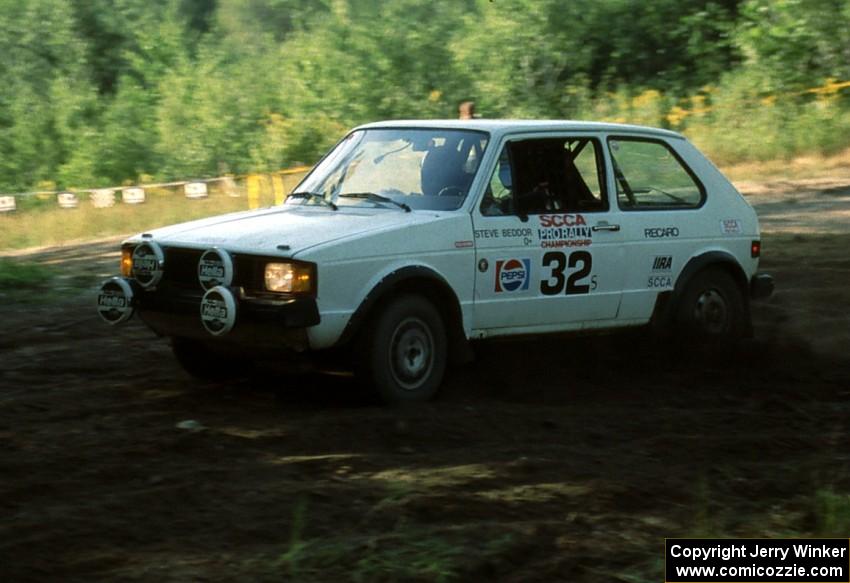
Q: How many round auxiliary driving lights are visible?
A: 4